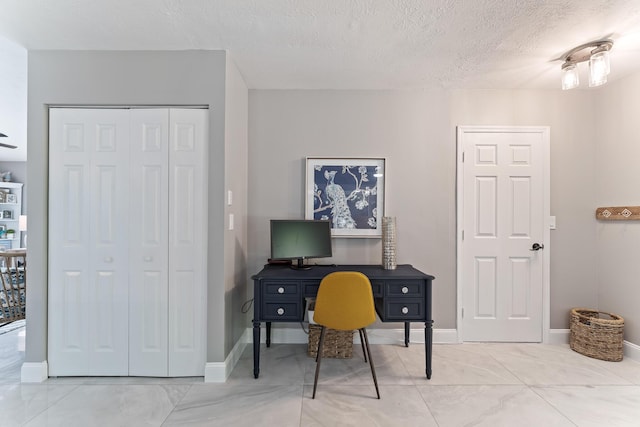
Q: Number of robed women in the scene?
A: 0